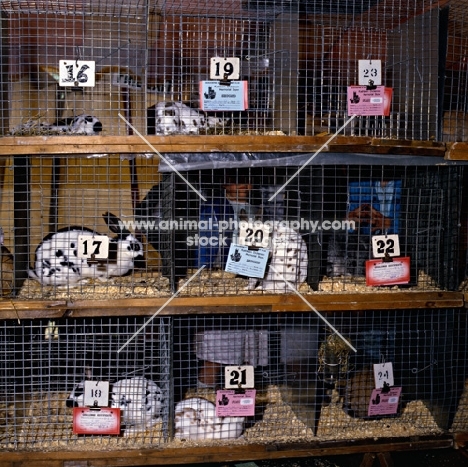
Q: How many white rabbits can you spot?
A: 6